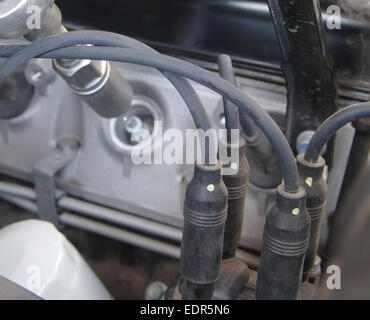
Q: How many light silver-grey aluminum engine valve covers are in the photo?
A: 1